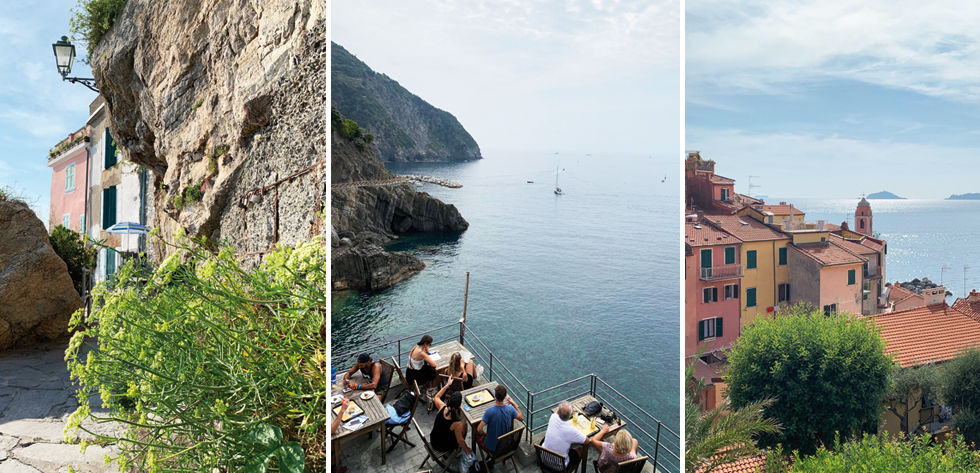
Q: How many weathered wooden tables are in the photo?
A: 4